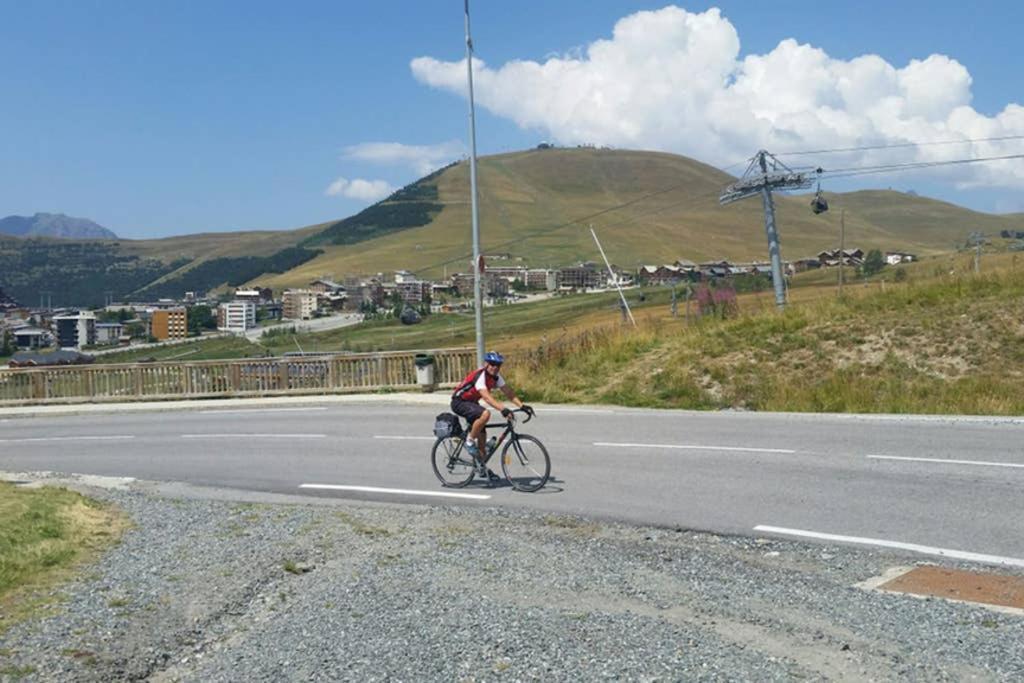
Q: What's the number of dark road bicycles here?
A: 1